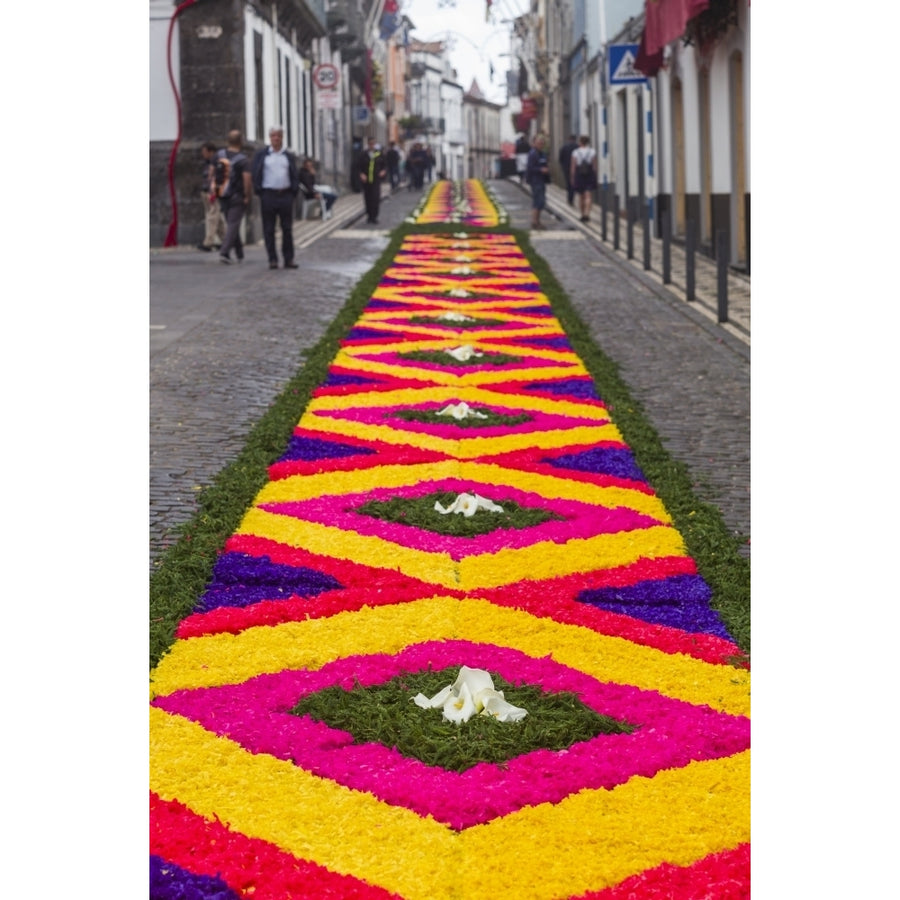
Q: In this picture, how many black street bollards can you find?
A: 7